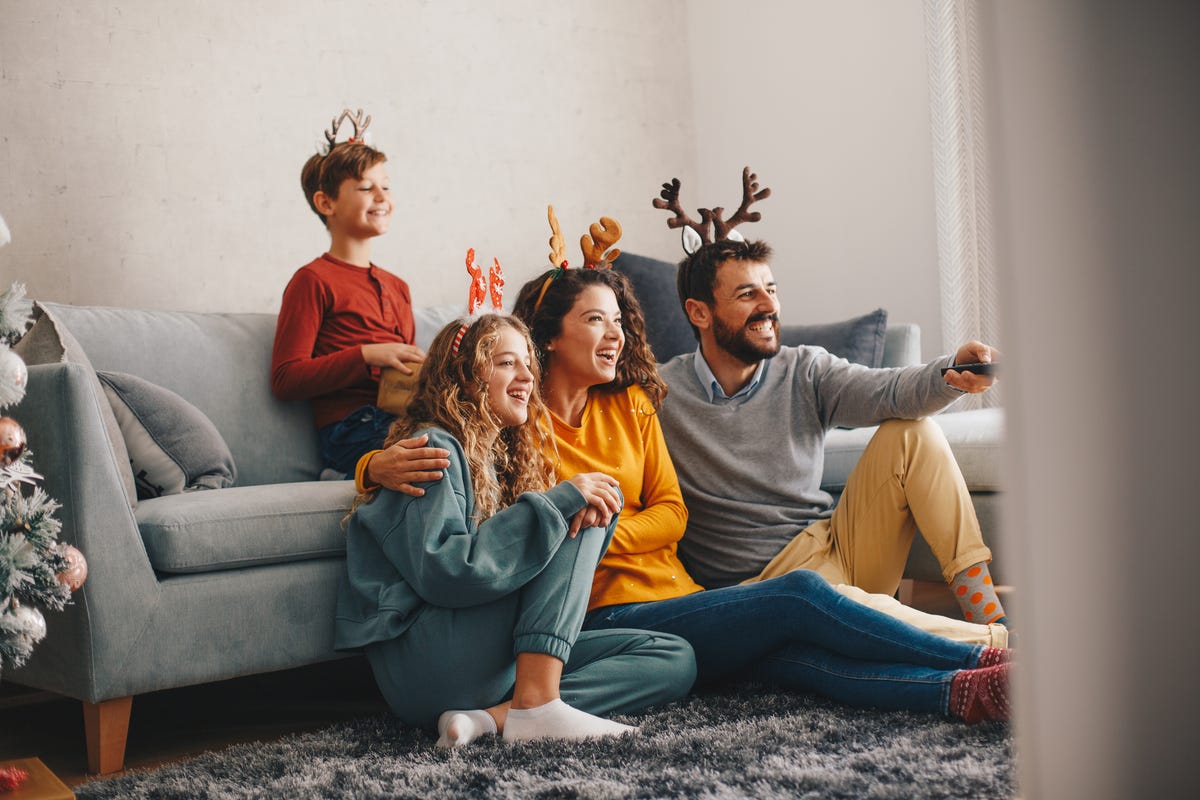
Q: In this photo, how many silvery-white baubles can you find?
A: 2